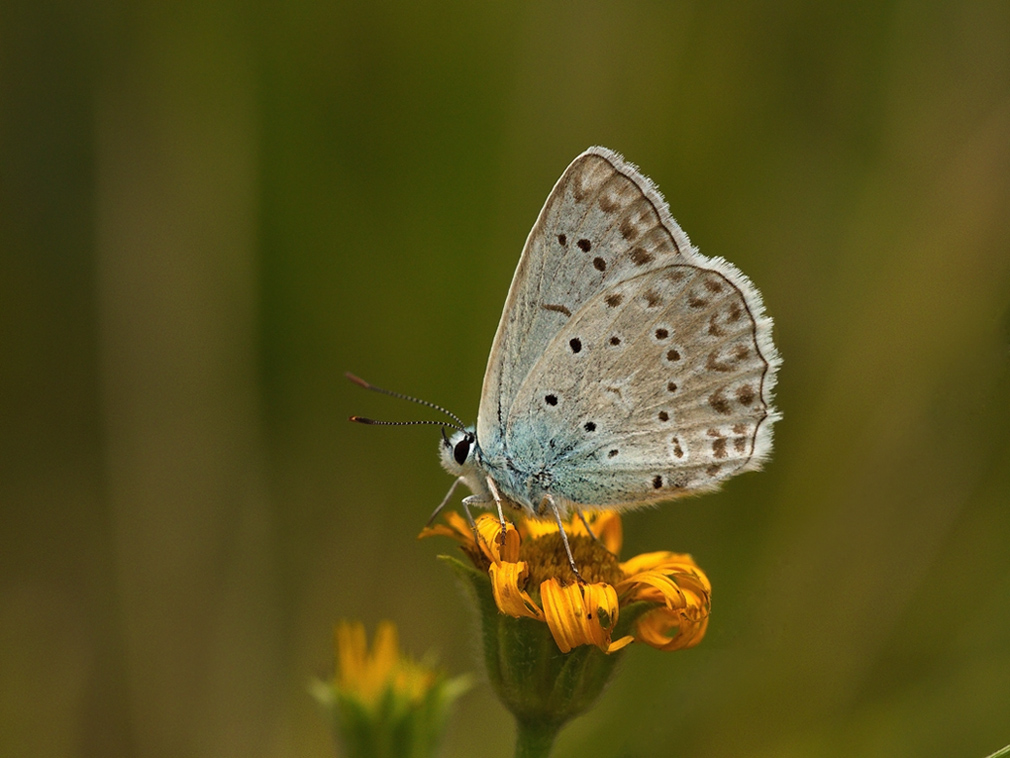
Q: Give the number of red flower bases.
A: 0